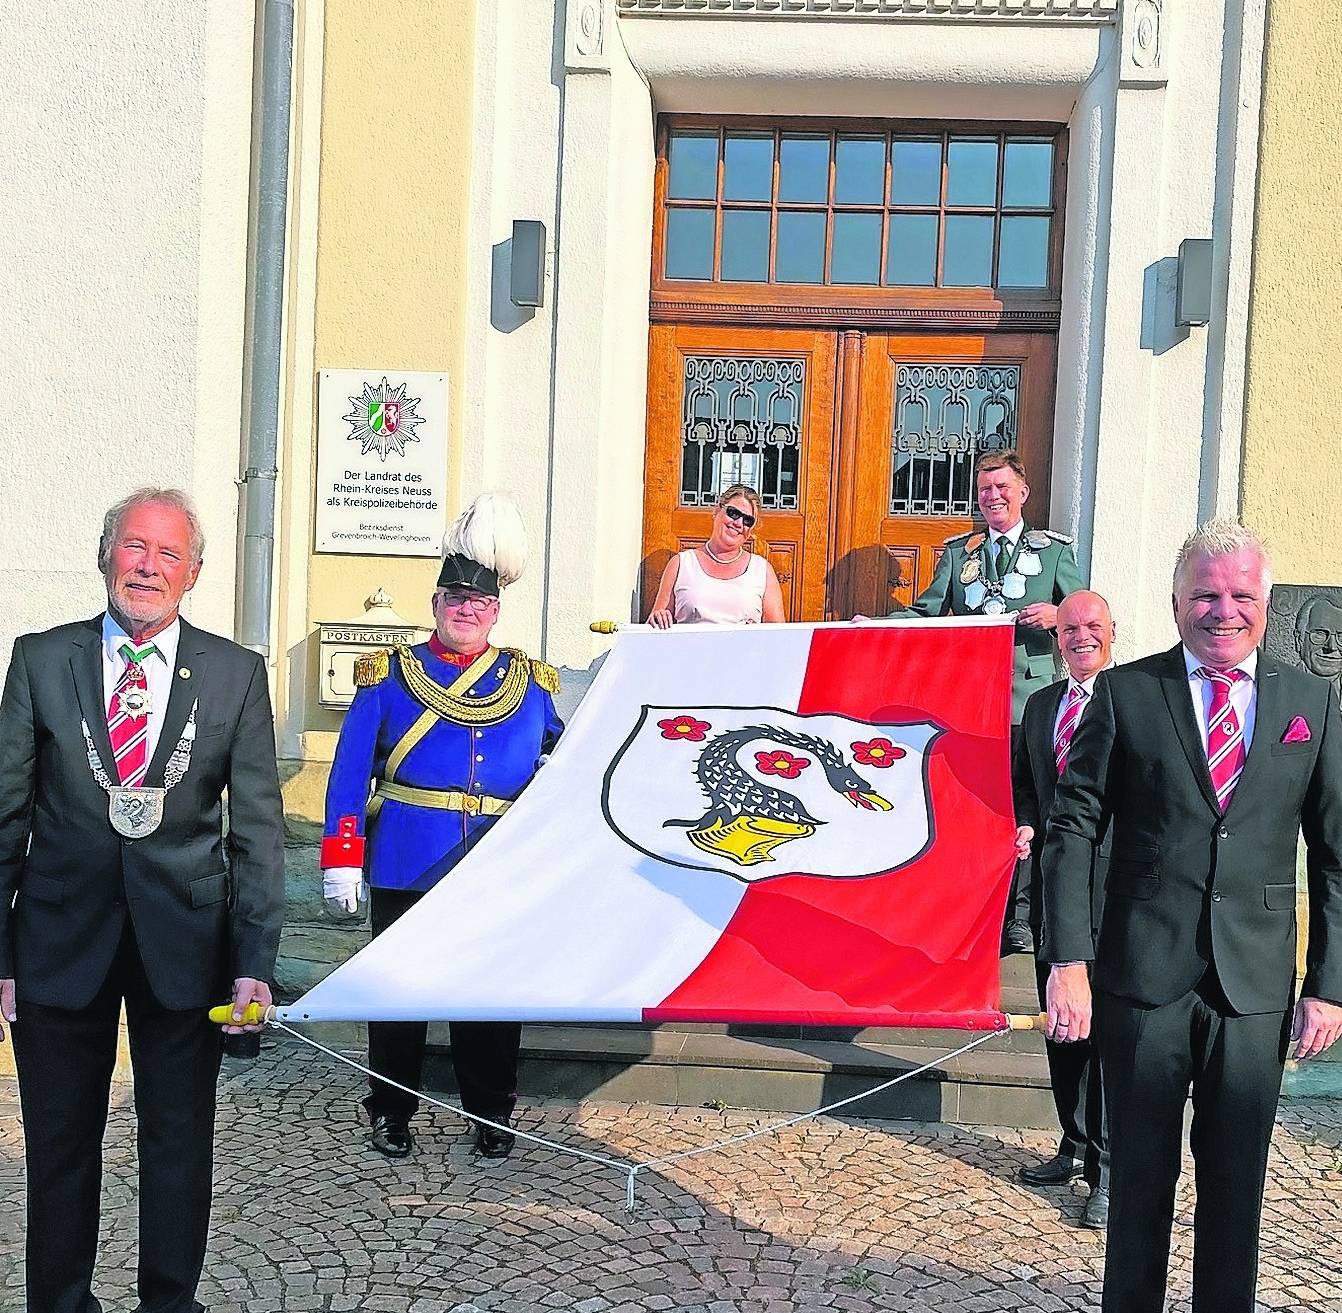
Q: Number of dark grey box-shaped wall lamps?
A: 2